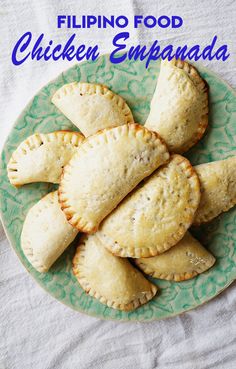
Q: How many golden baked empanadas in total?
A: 9